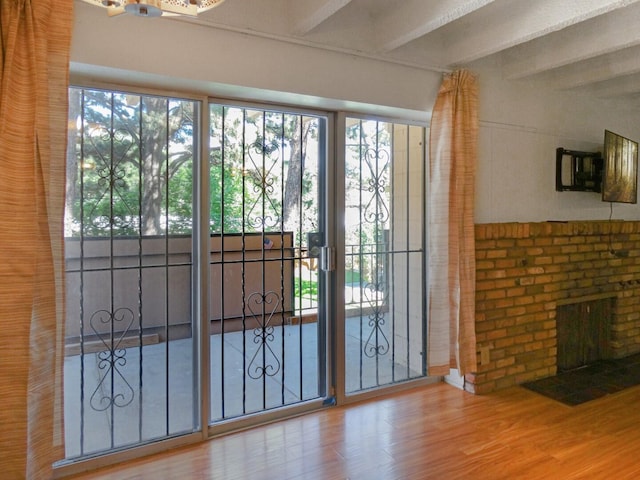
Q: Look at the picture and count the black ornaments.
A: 6